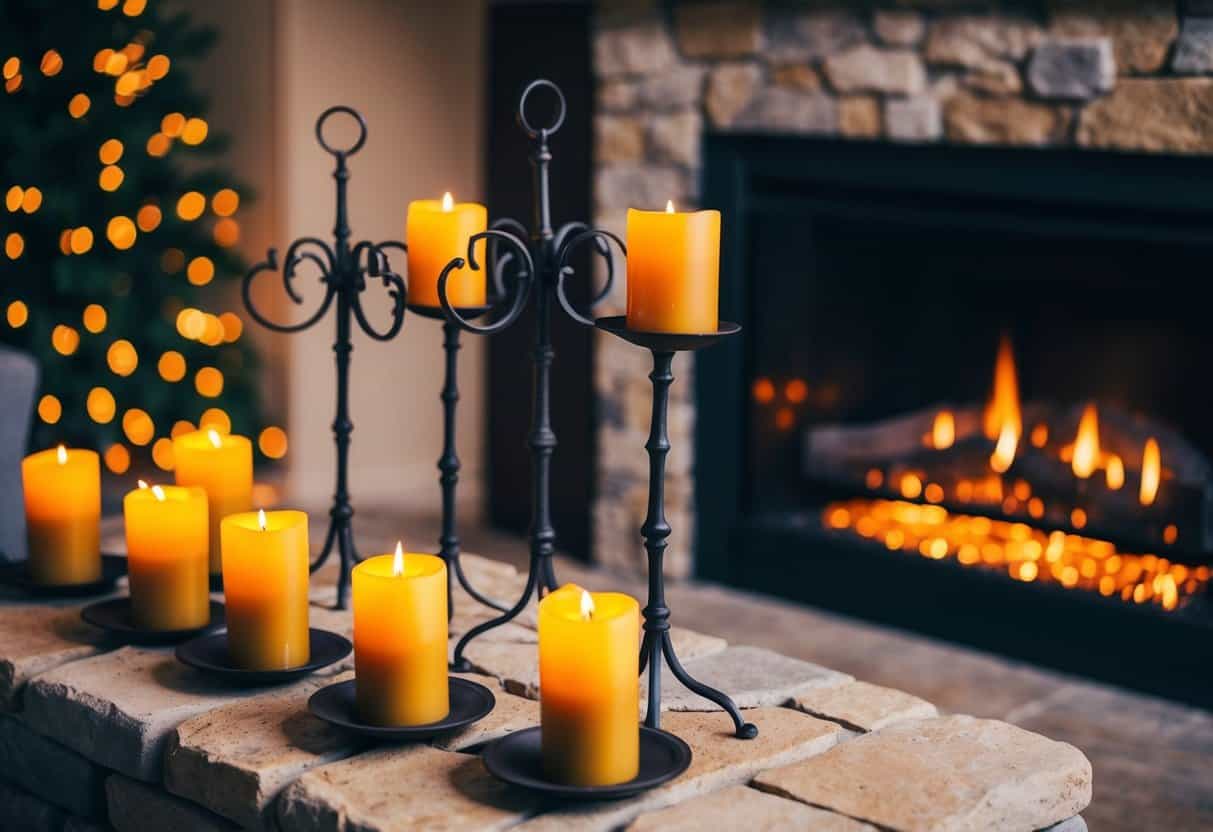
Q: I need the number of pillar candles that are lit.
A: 8